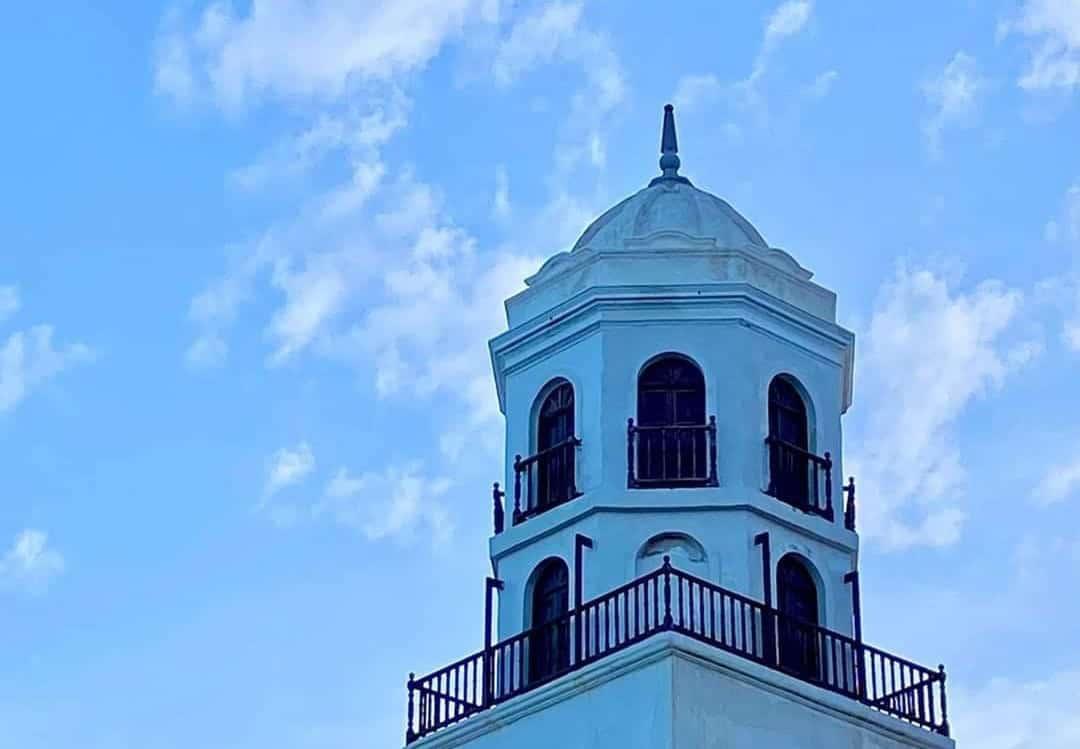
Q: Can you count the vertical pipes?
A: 4